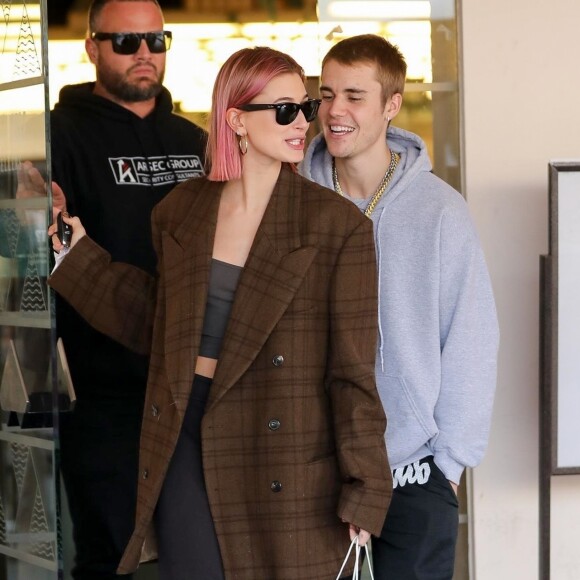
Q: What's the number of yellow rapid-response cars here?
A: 0